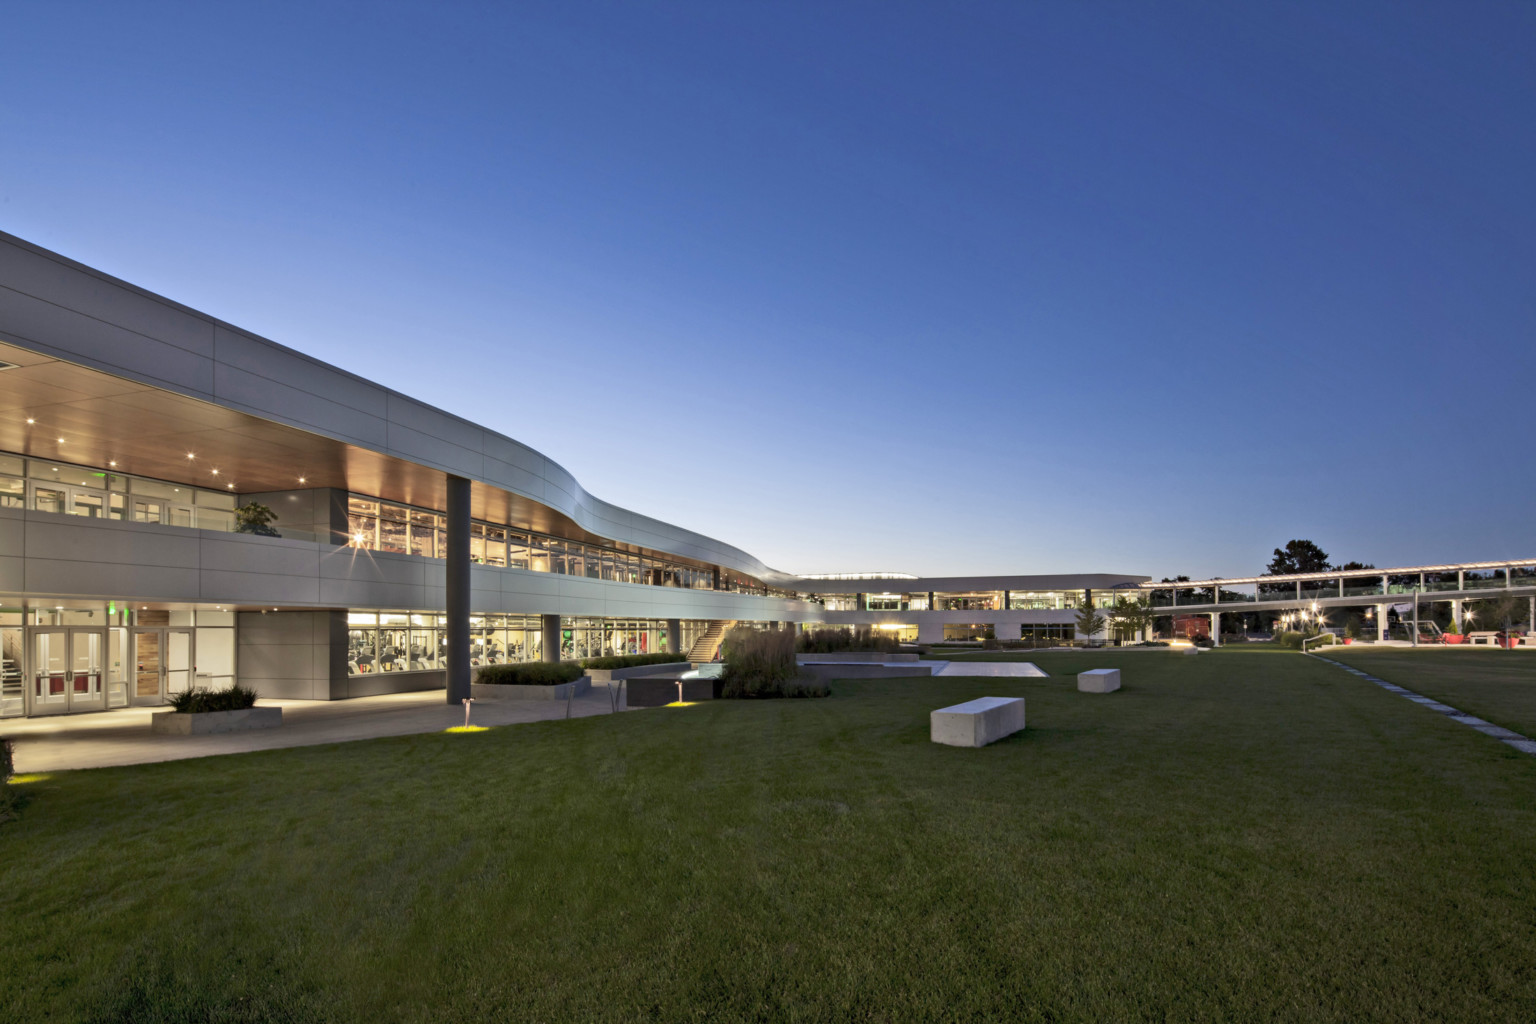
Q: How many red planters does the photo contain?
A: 3